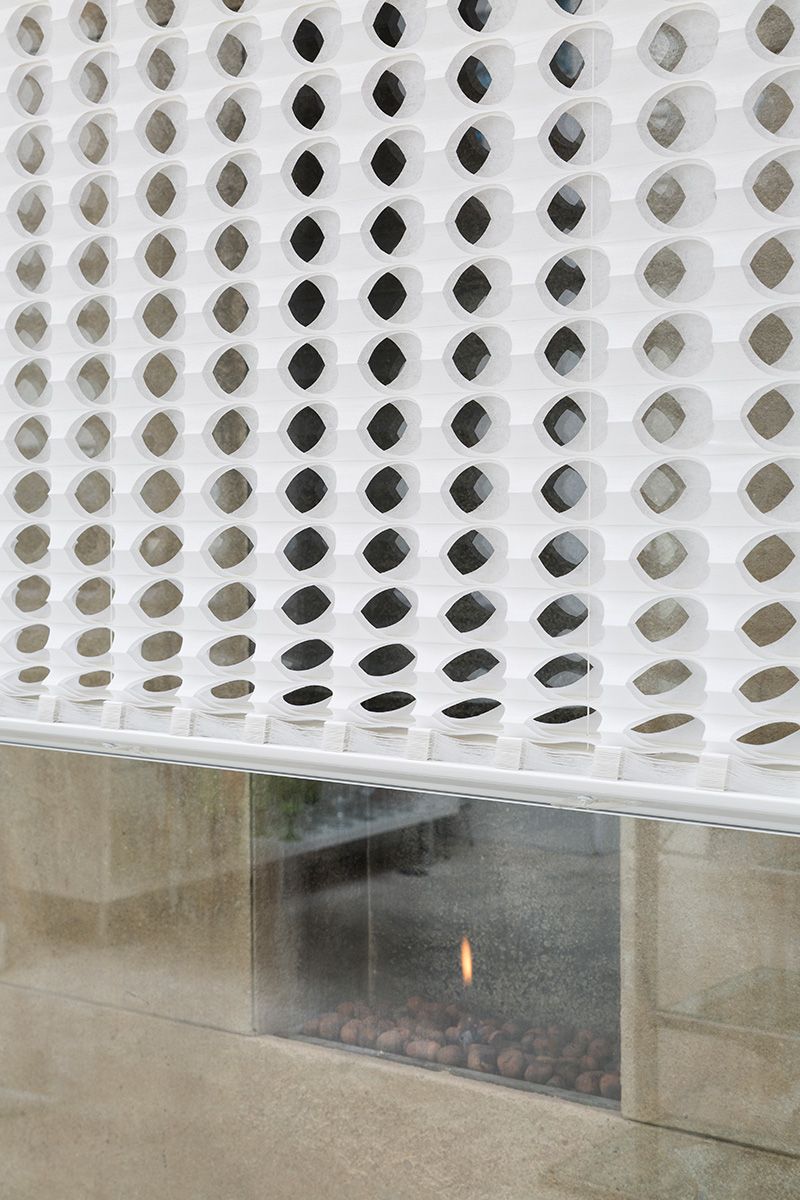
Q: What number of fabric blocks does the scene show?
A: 9